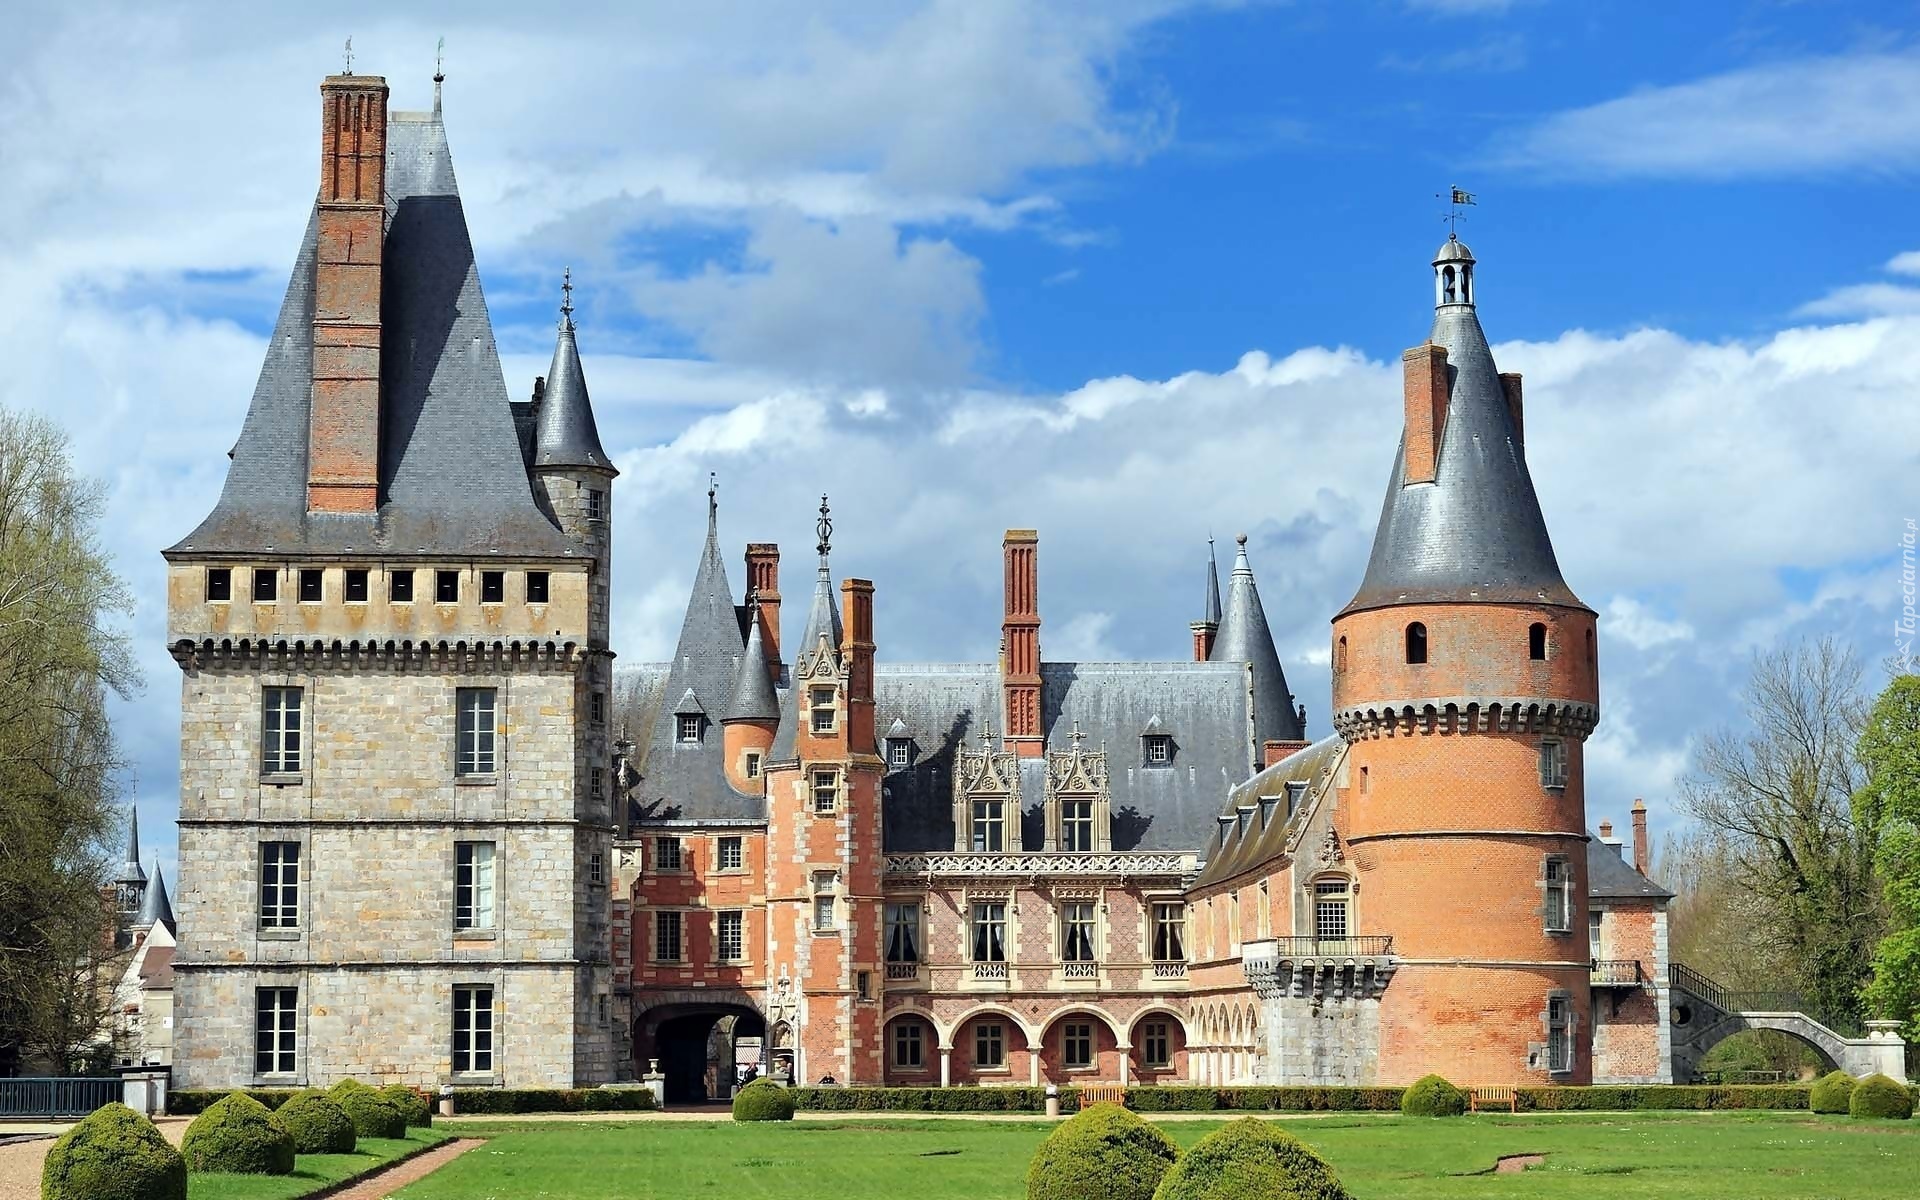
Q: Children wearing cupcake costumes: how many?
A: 0